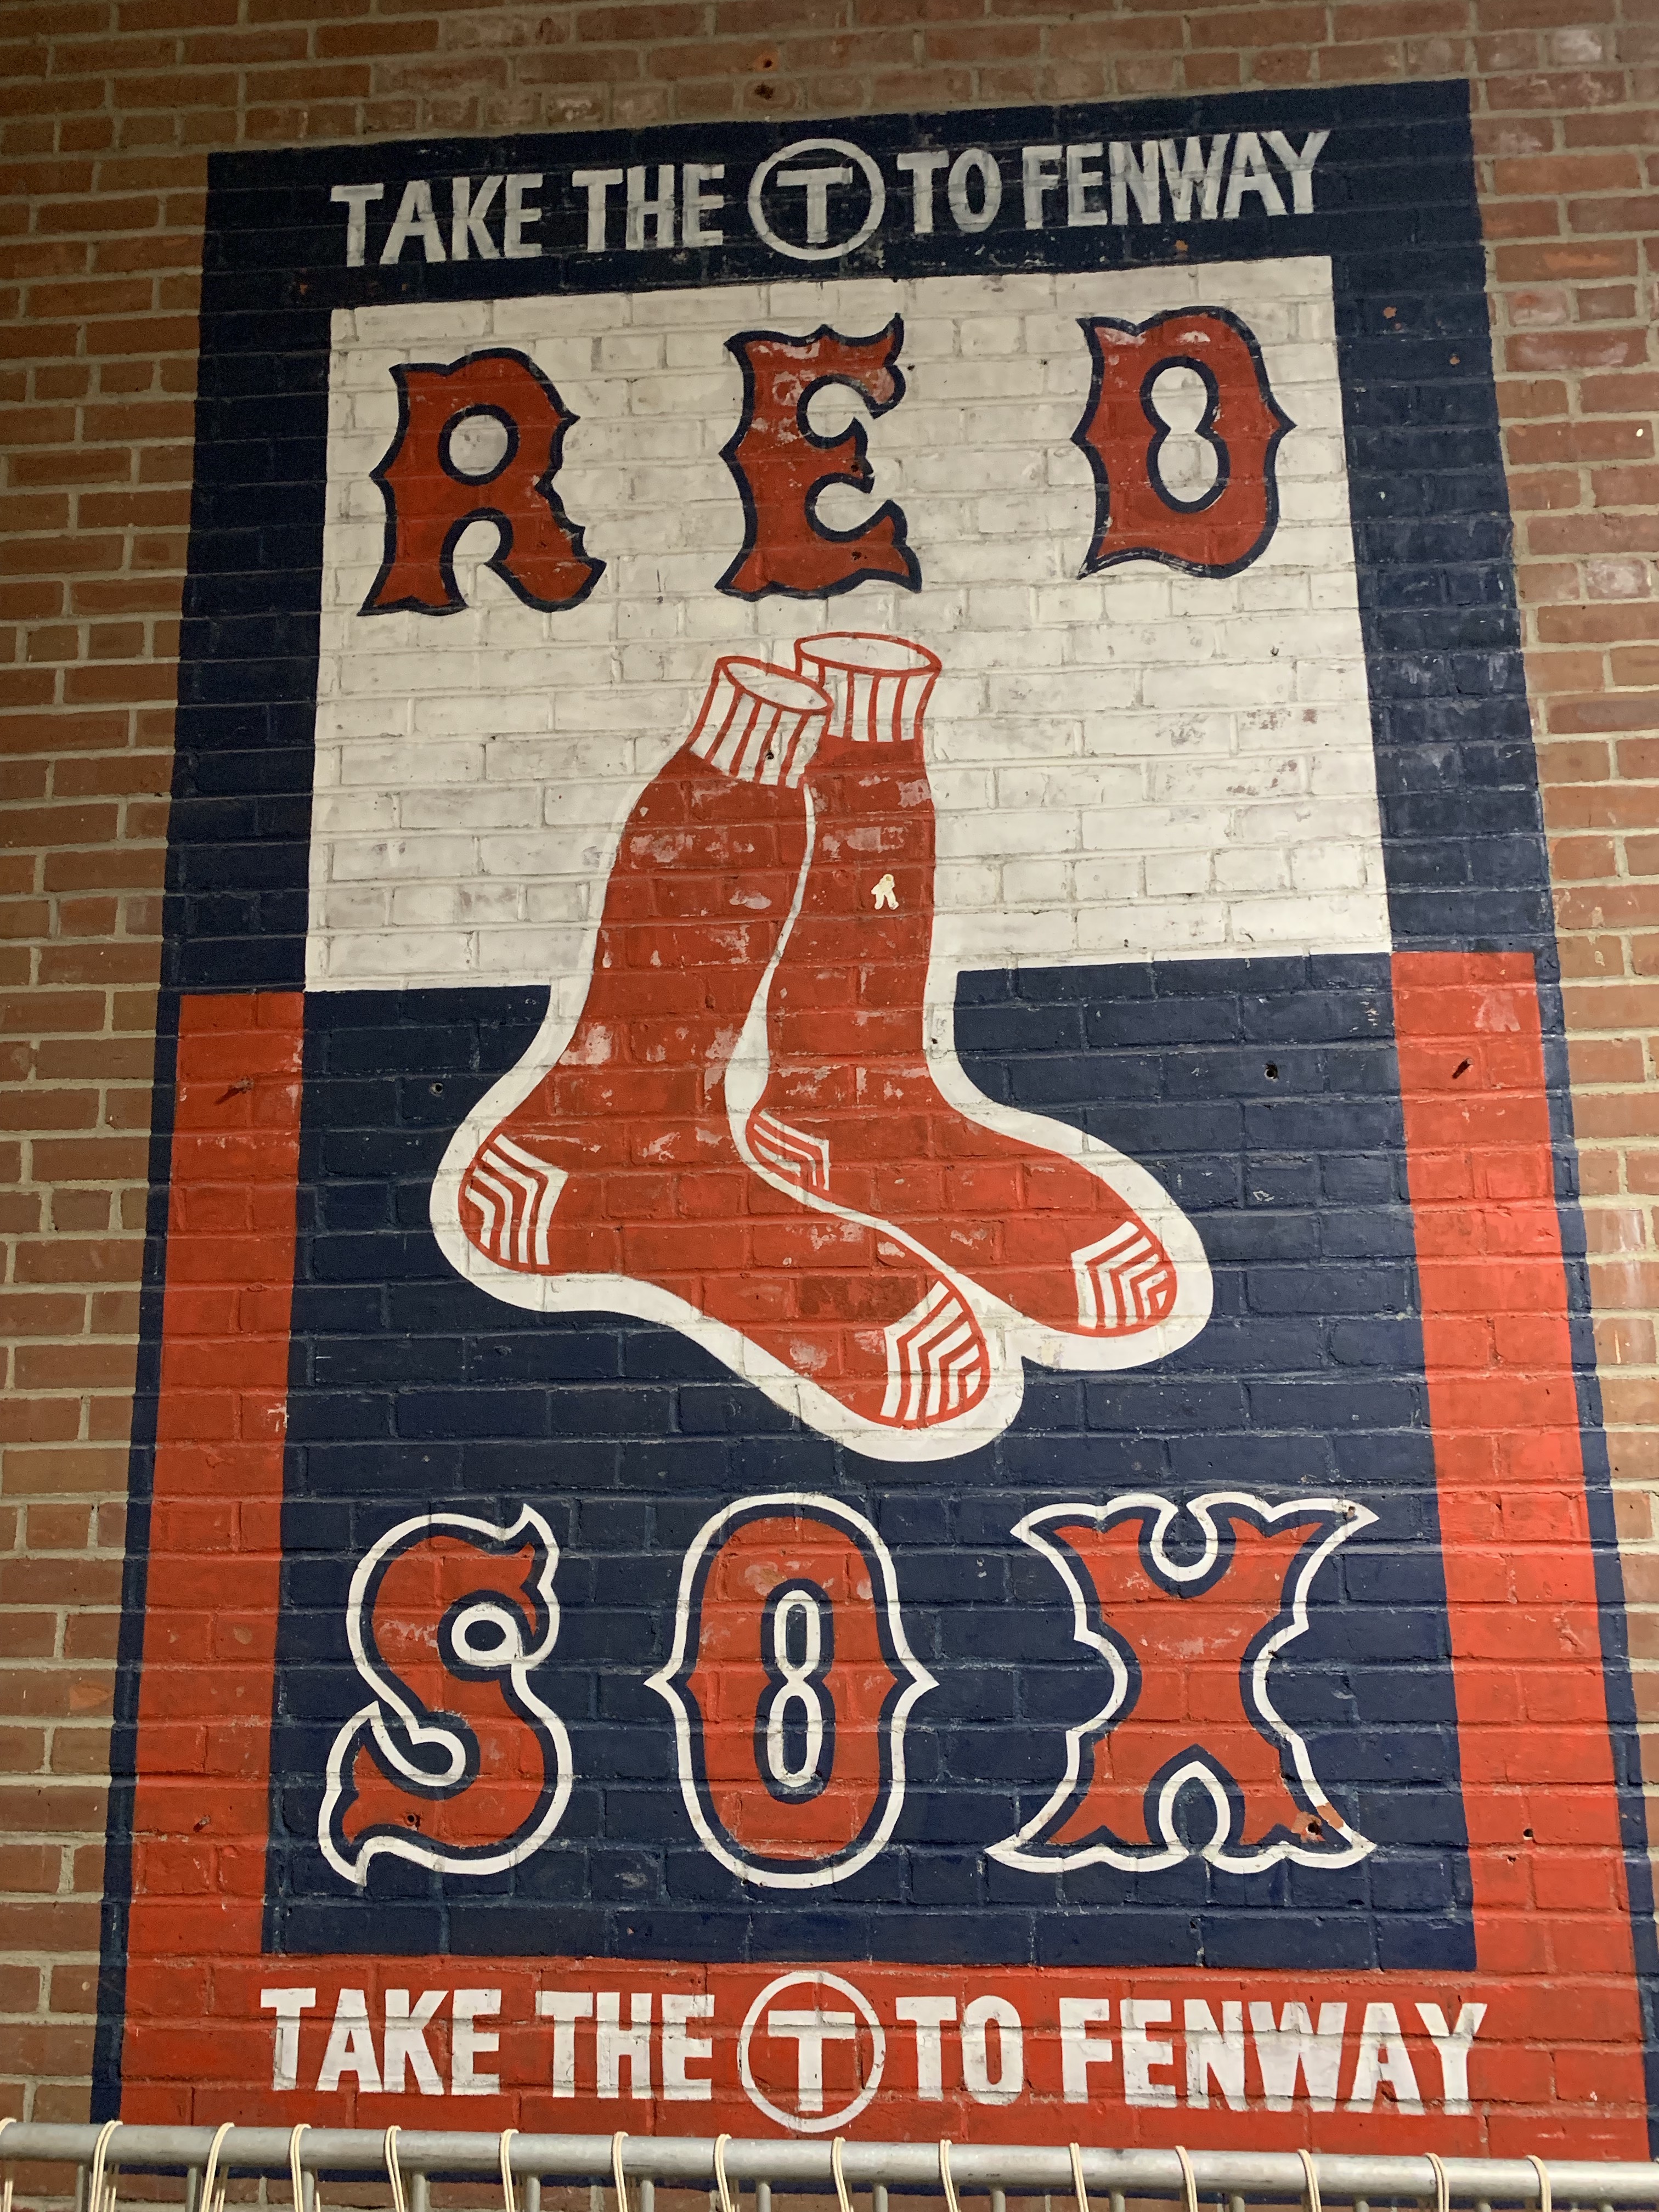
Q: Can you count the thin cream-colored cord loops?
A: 15